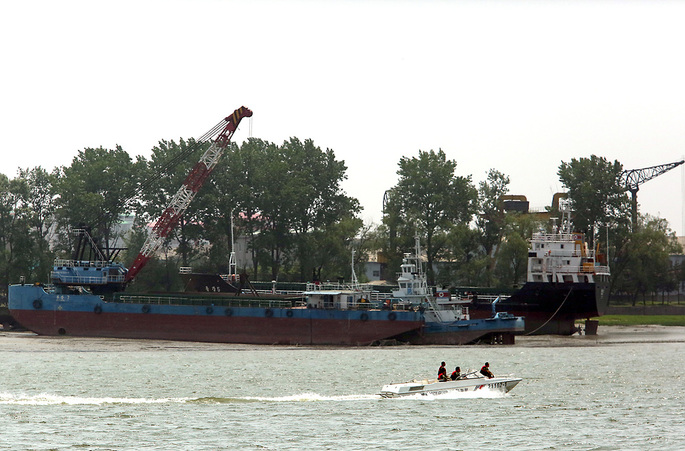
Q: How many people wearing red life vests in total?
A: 4